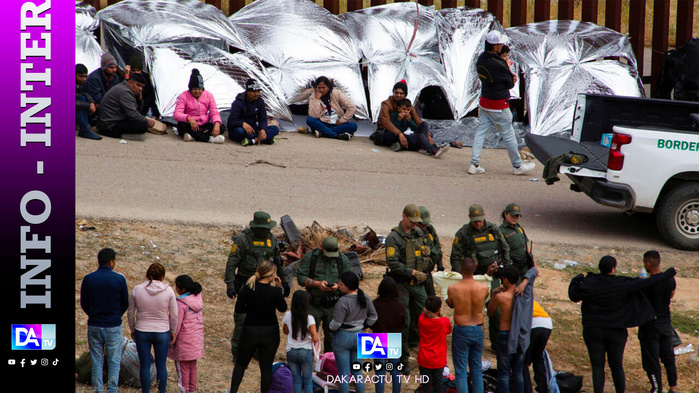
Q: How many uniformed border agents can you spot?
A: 6